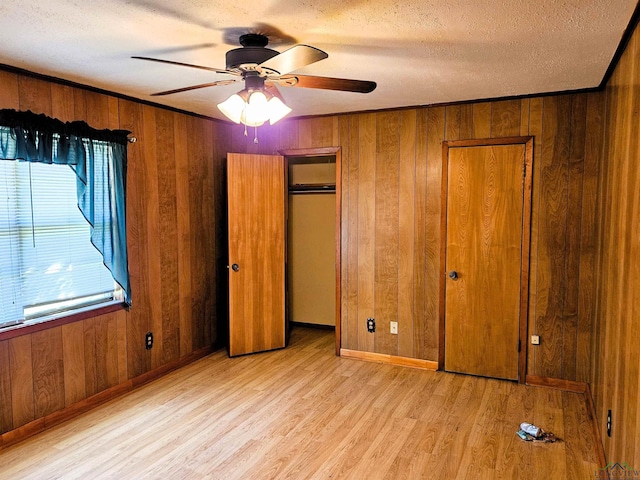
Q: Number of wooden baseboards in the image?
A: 4